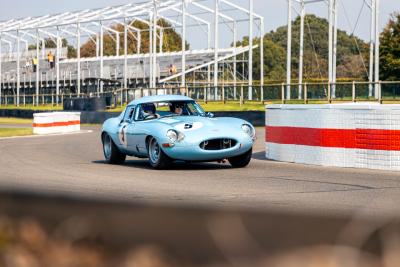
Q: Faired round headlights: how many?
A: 2